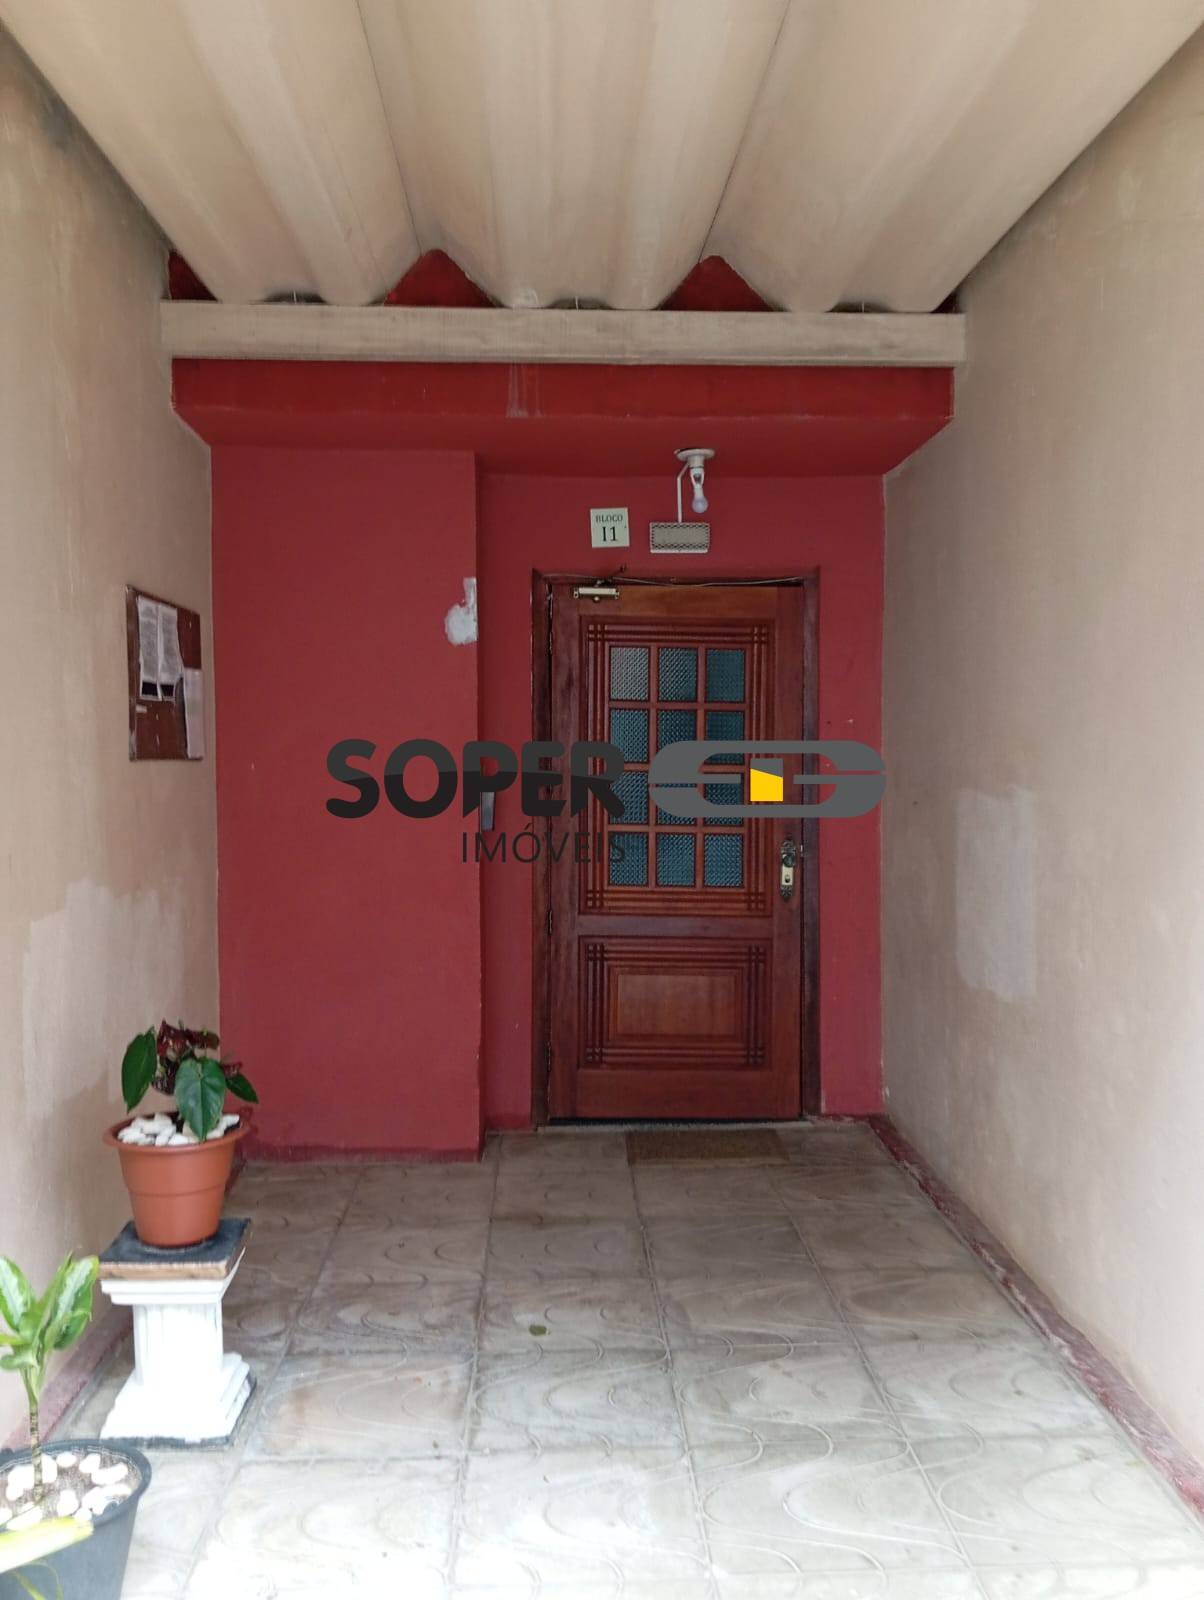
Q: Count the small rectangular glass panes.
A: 12